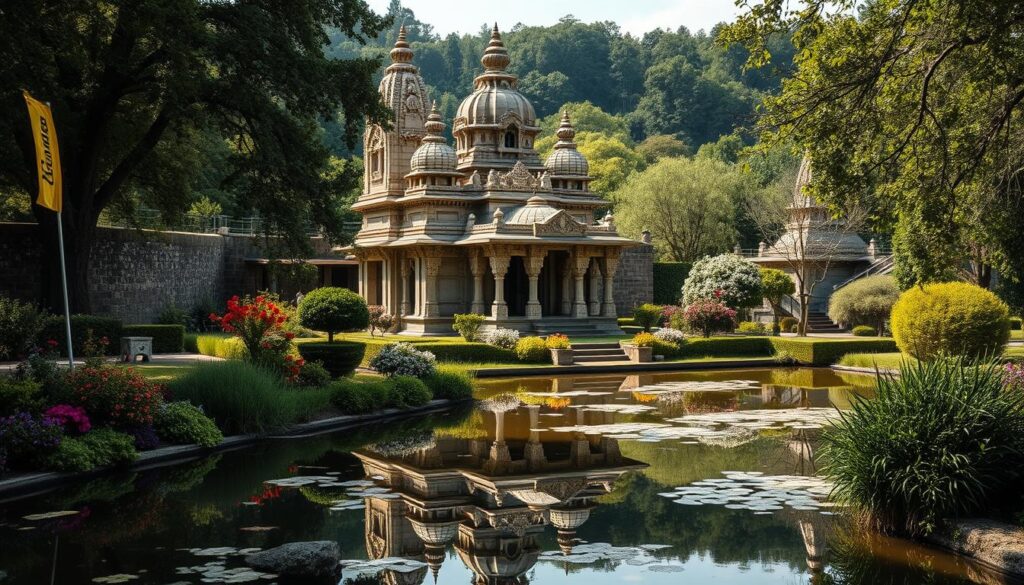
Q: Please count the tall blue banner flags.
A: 0